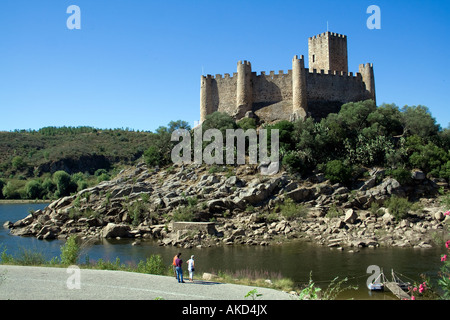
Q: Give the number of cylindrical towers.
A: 4